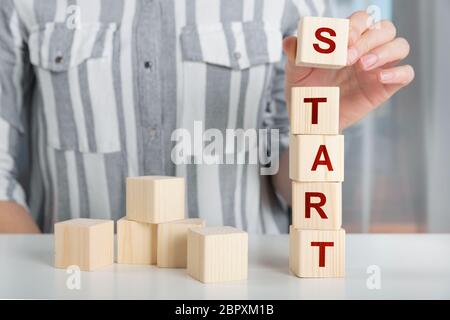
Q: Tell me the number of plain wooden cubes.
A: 5